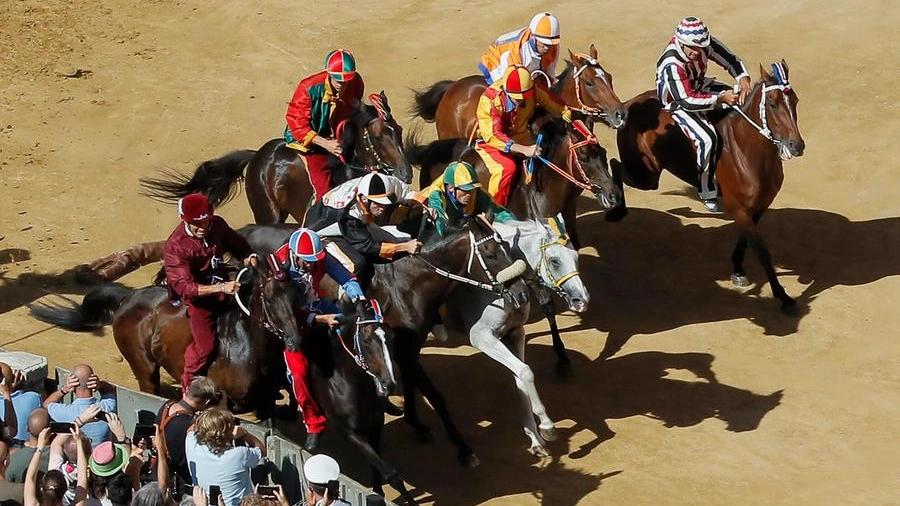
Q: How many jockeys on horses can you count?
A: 8